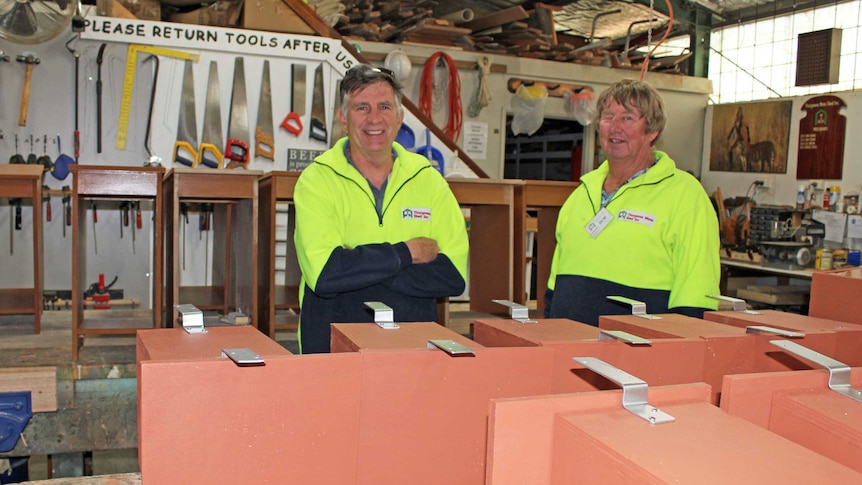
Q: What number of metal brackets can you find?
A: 11